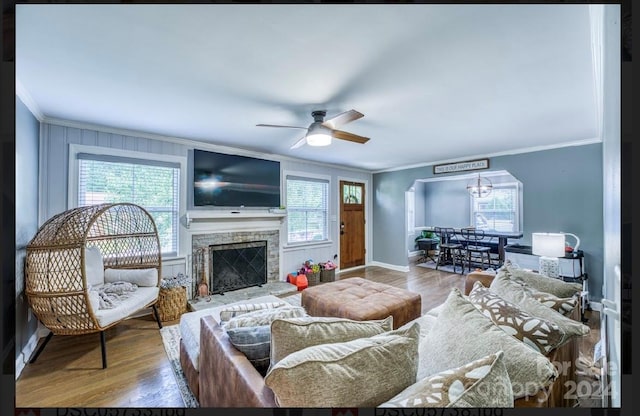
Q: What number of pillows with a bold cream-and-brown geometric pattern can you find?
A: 3